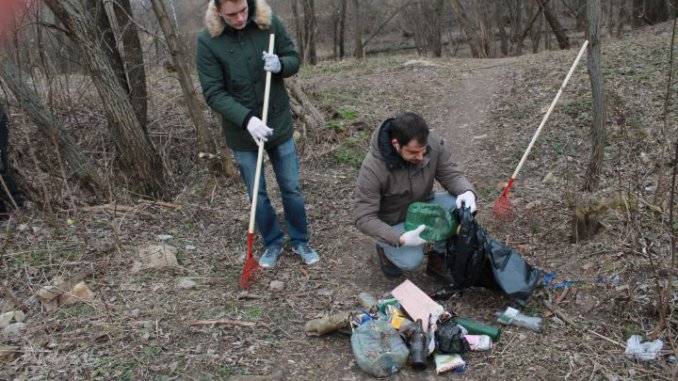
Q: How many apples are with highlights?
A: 0